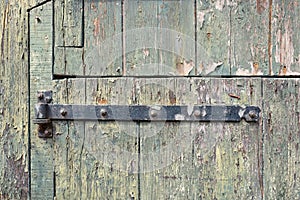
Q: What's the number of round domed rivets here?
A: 5